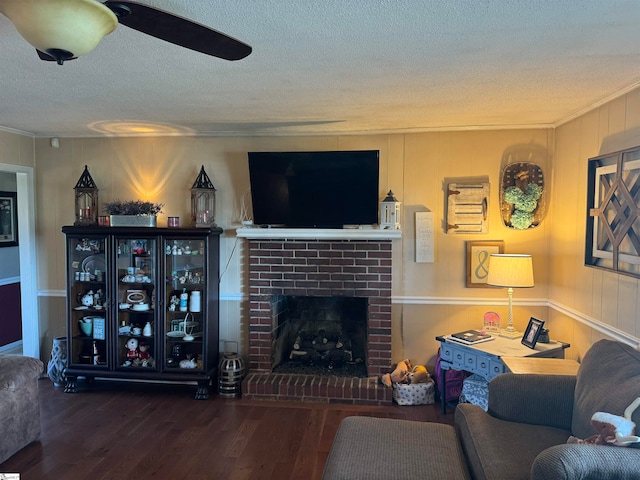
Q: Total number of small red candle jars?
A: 2